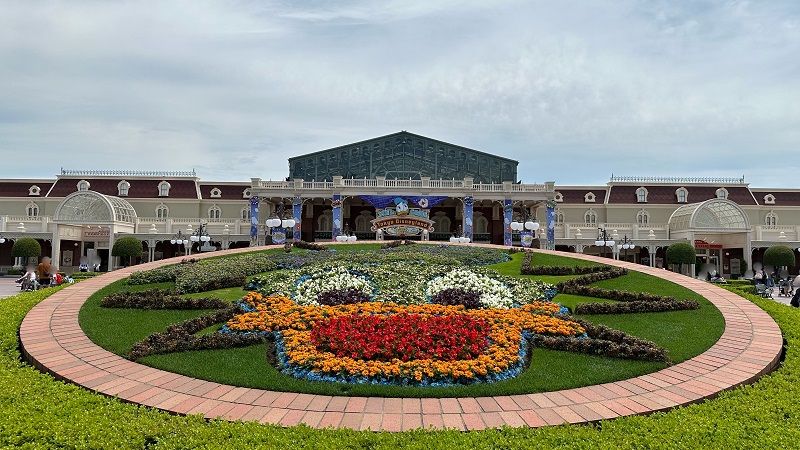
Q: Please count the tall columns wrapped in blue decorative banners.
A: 6